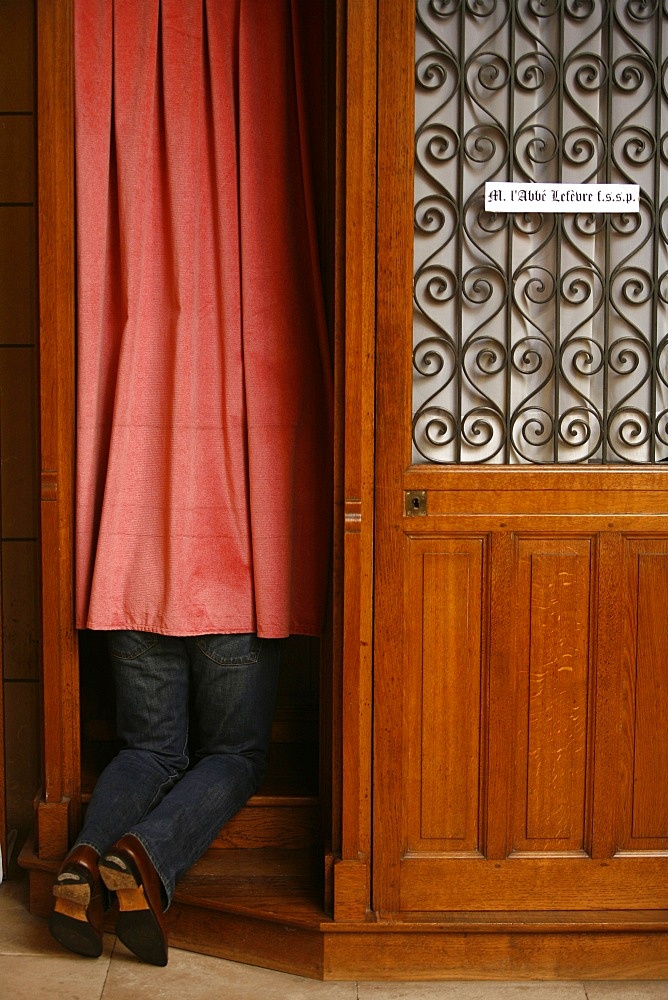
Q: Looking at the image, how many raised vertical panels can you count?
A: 3